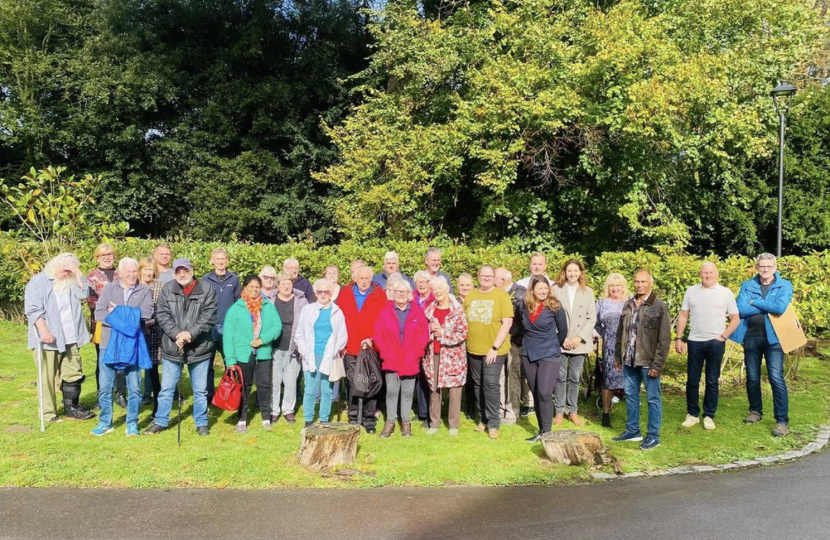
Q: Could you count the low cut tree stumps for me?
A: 2